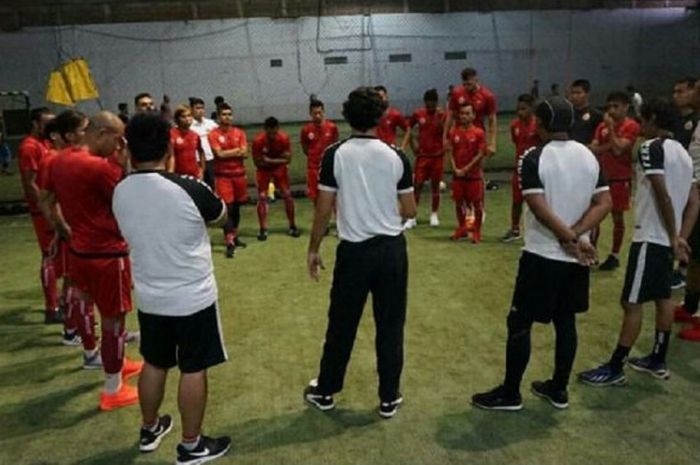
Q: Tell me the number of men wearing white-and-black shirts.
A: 4